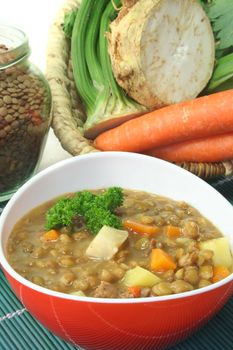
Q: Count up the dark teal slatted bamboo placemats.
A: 1